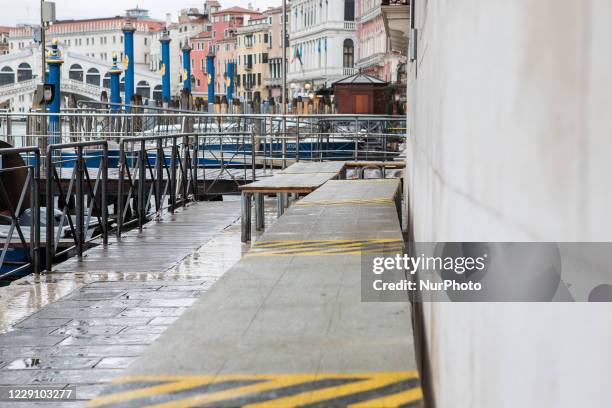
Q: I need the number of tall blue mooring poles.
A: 7